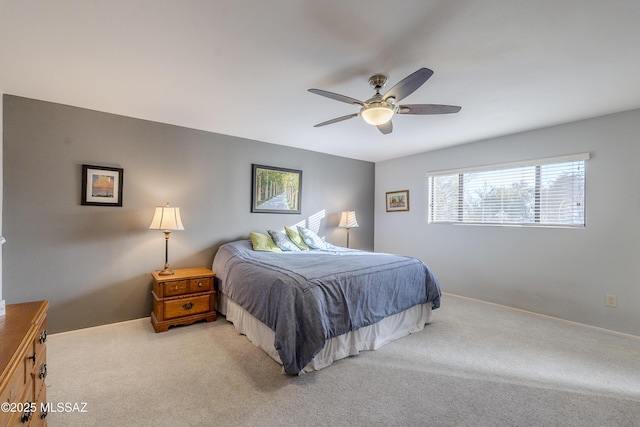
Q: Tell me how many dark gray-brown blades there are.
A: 5